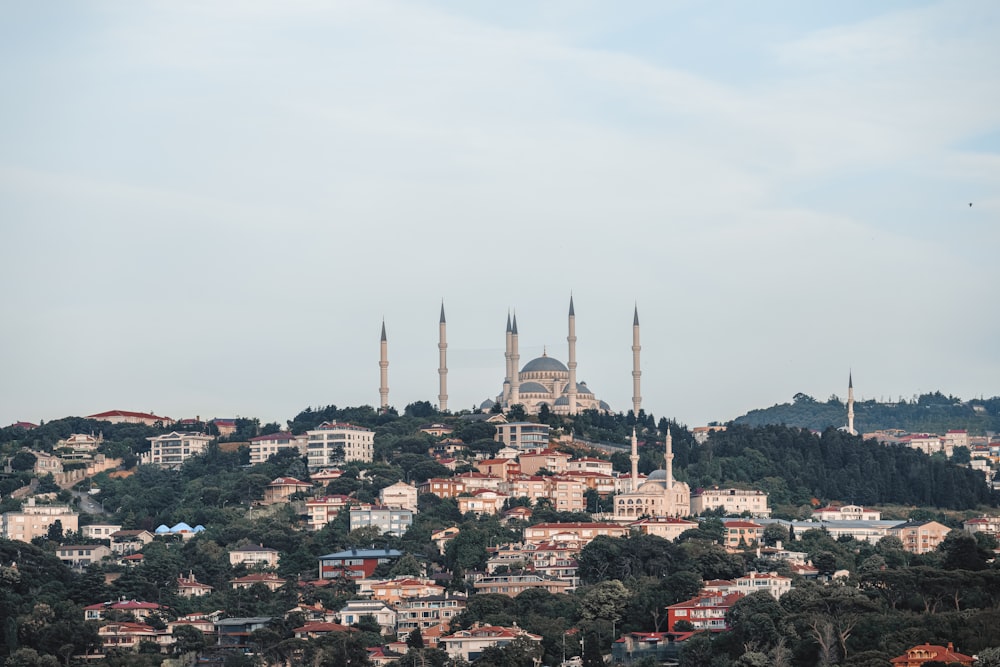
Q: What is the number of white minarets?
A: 9